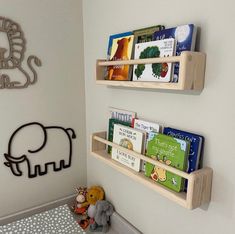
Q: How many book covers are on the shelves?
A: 11